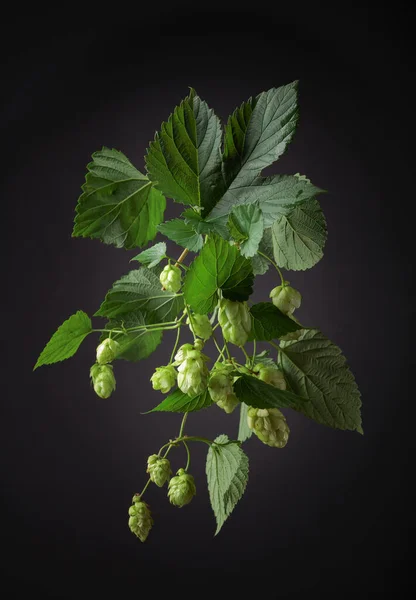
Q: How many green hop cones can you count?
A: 14